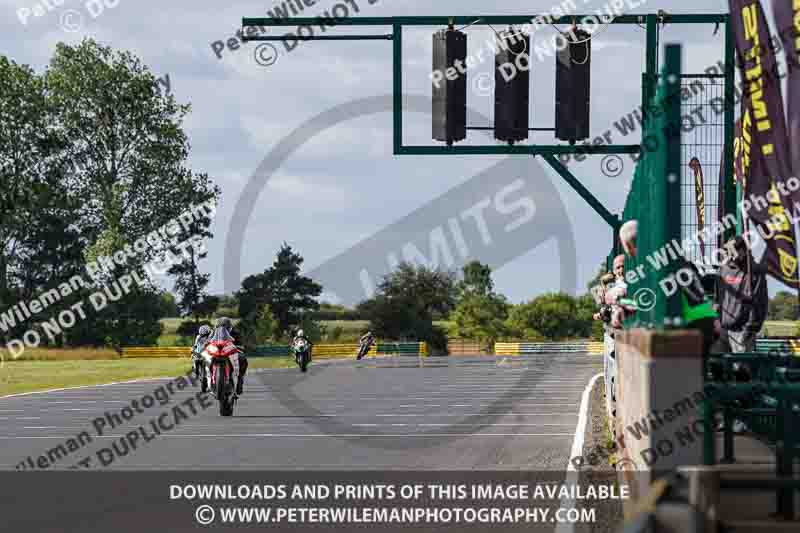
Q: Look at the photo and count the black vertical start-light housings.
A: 3